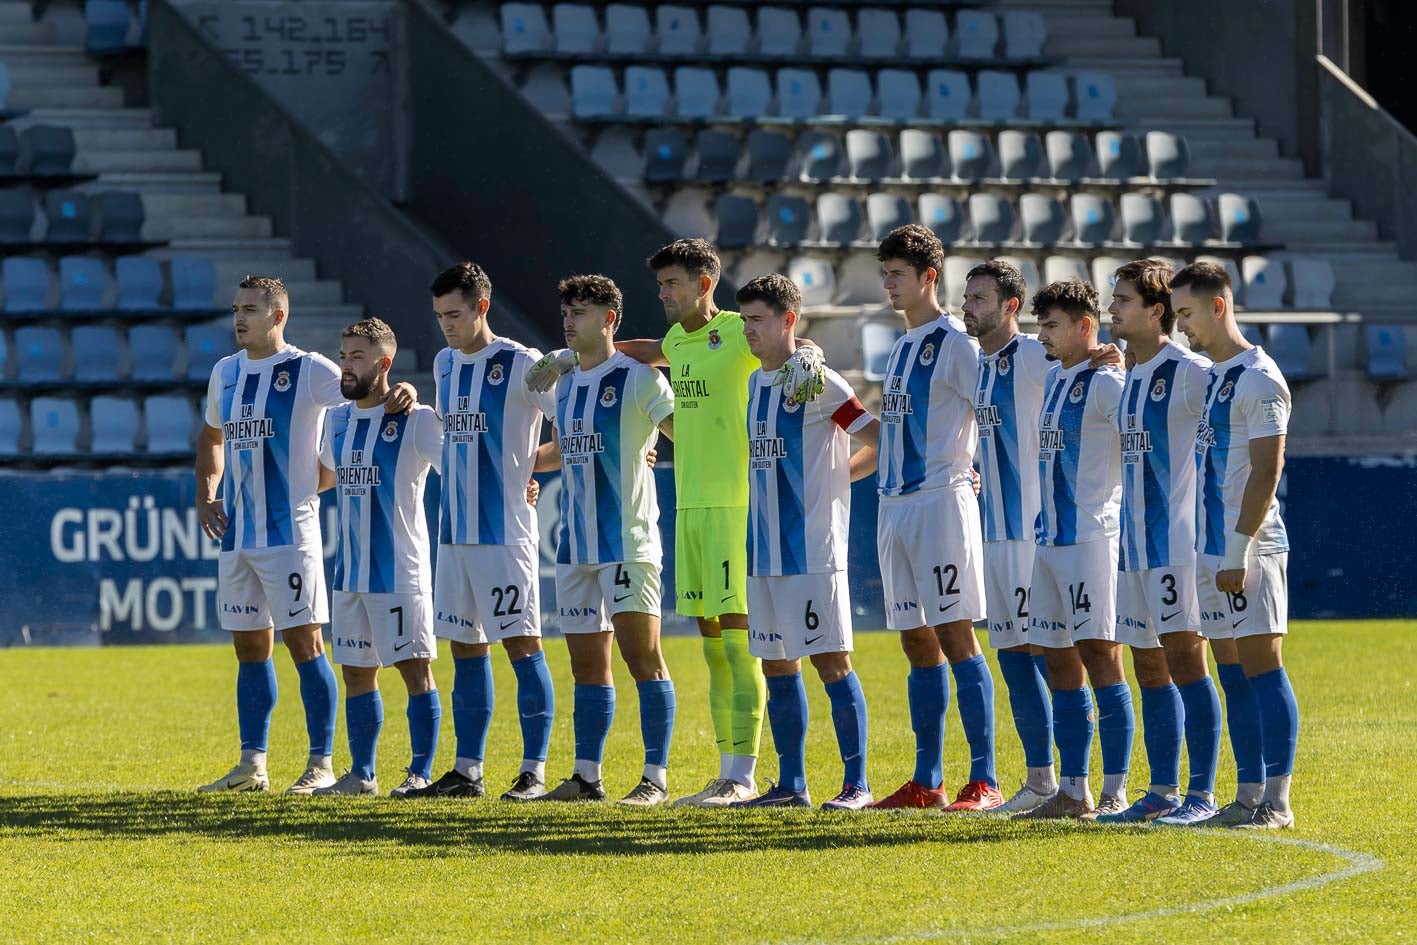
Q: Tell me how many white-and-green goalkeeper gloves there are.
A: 2